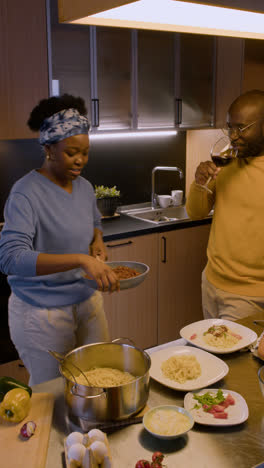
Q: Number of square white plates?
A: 3